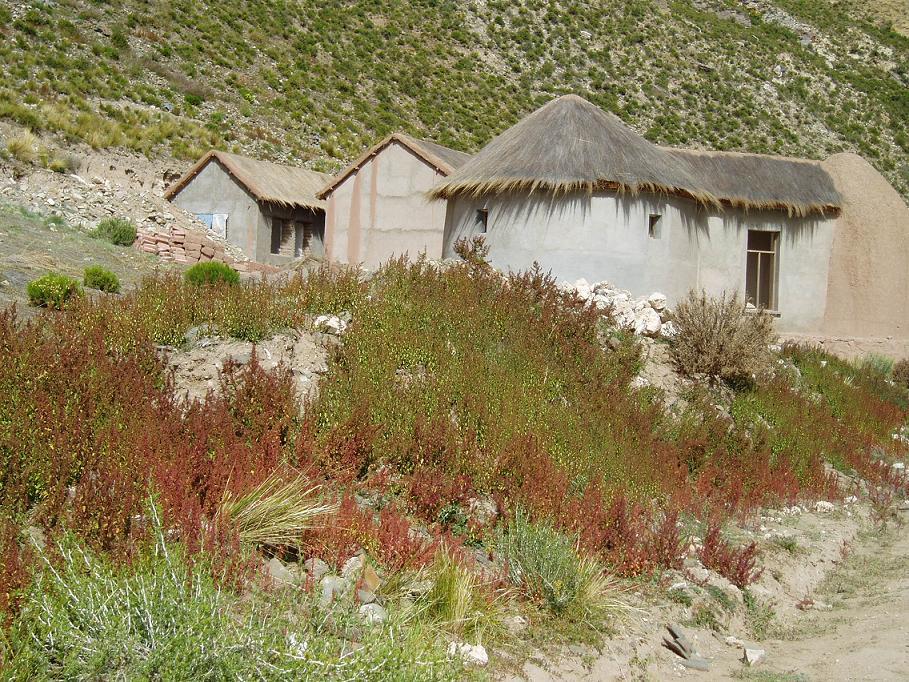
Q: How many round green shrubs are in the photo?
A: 4